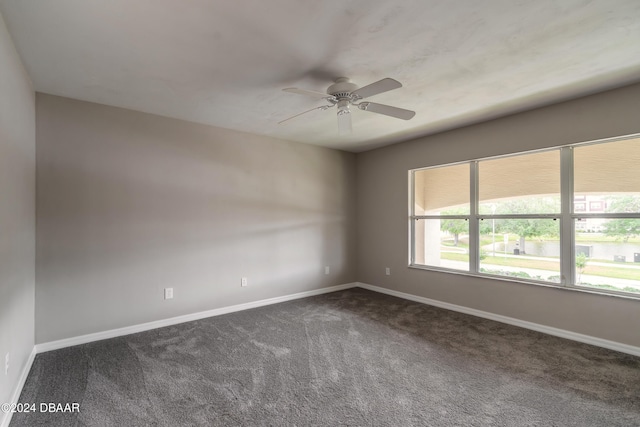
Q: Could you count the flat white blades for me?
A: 5